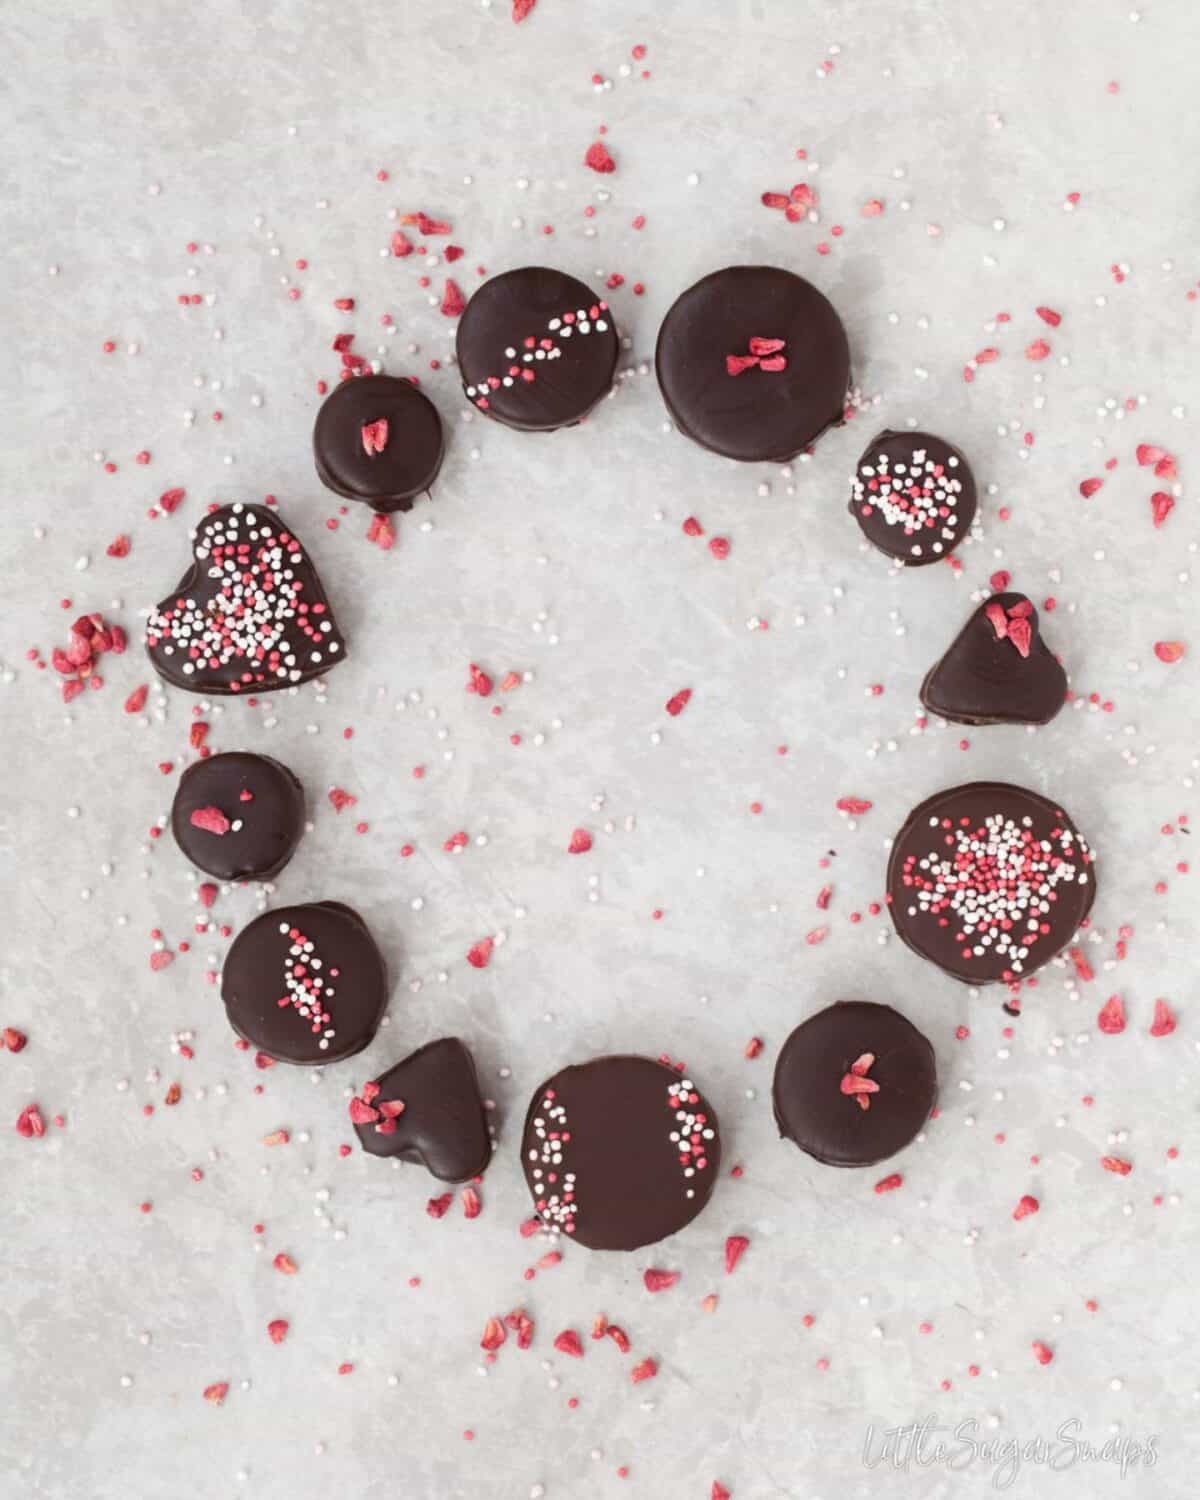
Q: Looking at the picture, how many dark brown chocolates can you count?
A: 12